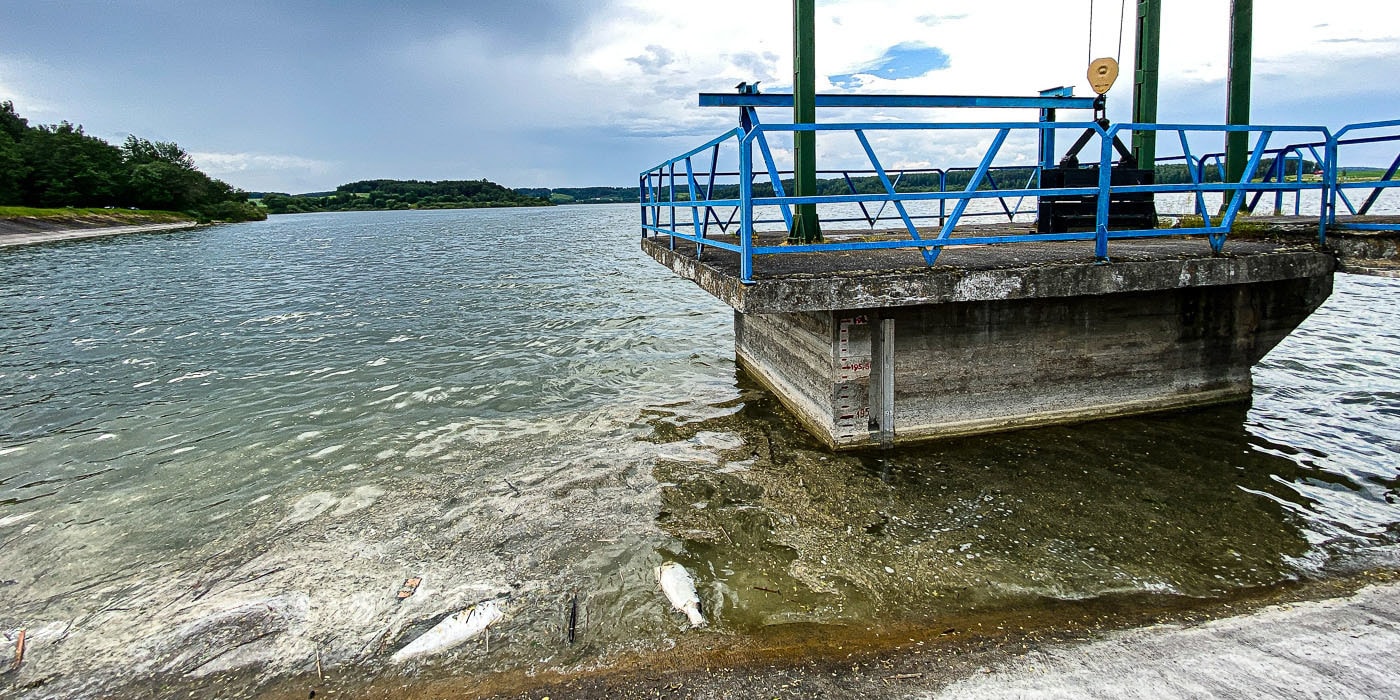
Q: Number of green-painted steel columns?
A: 3